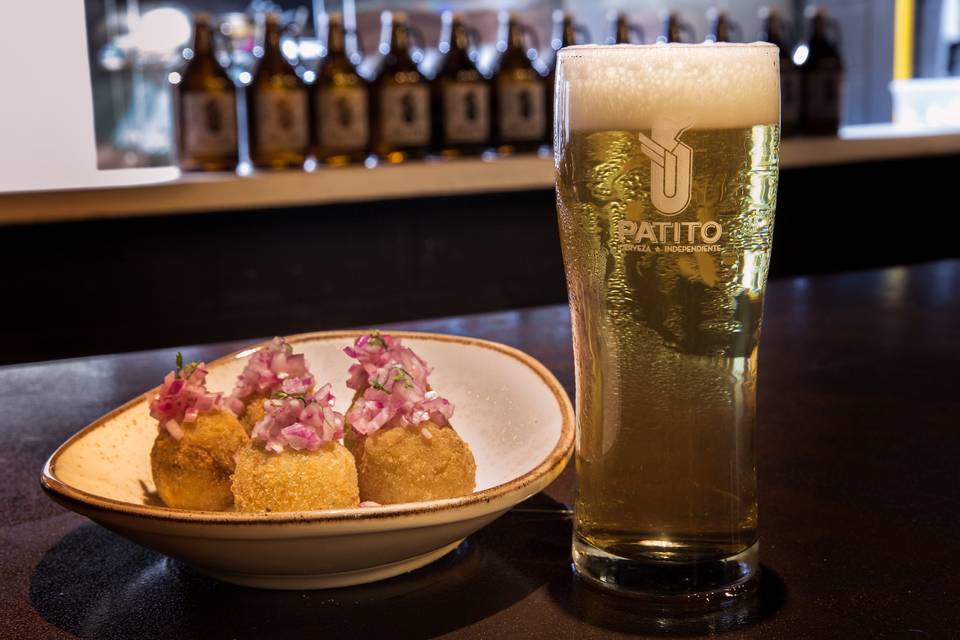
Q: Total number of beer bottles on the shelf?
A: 12